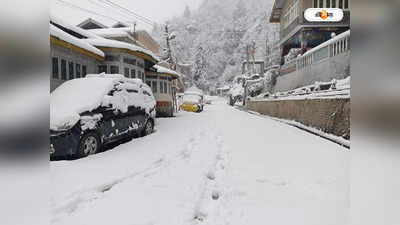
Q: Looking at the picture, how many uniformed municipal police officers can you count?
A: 0